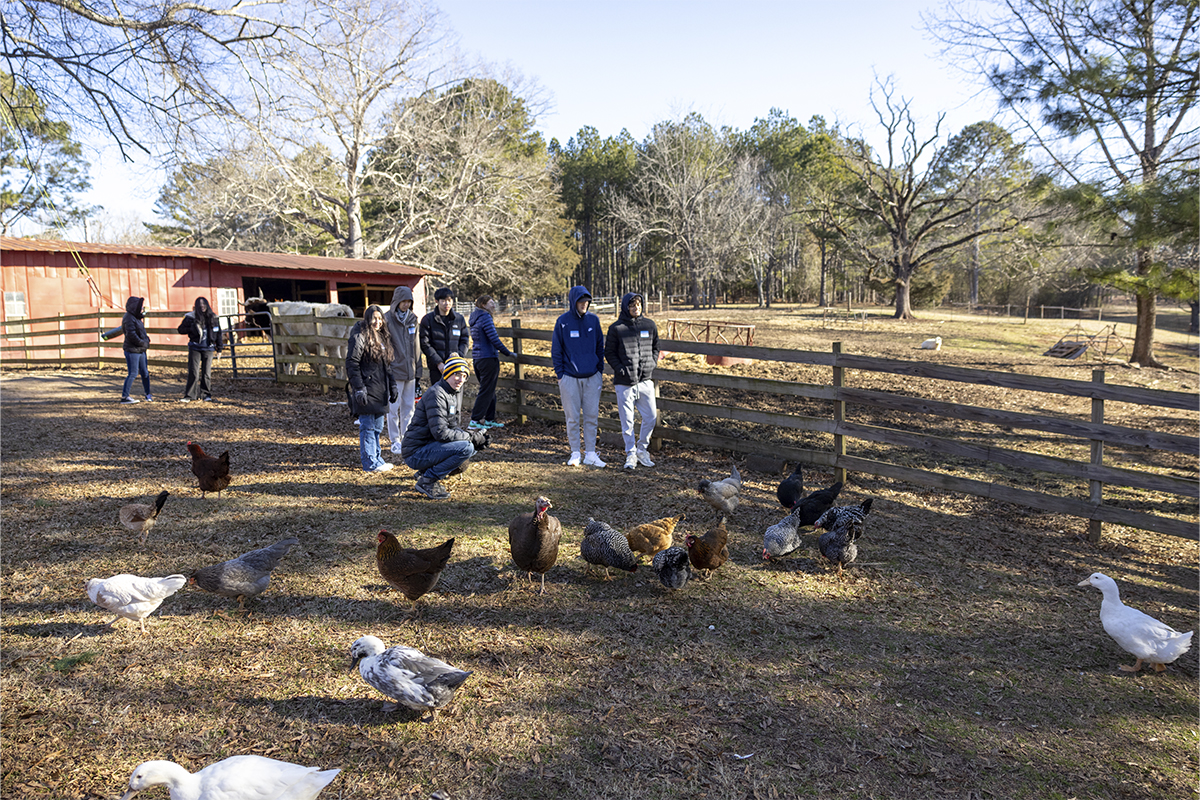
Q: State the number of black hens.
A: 2